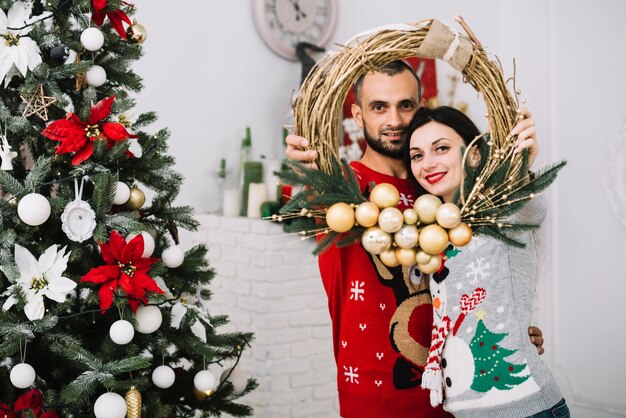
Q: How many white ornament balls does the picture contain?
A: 12